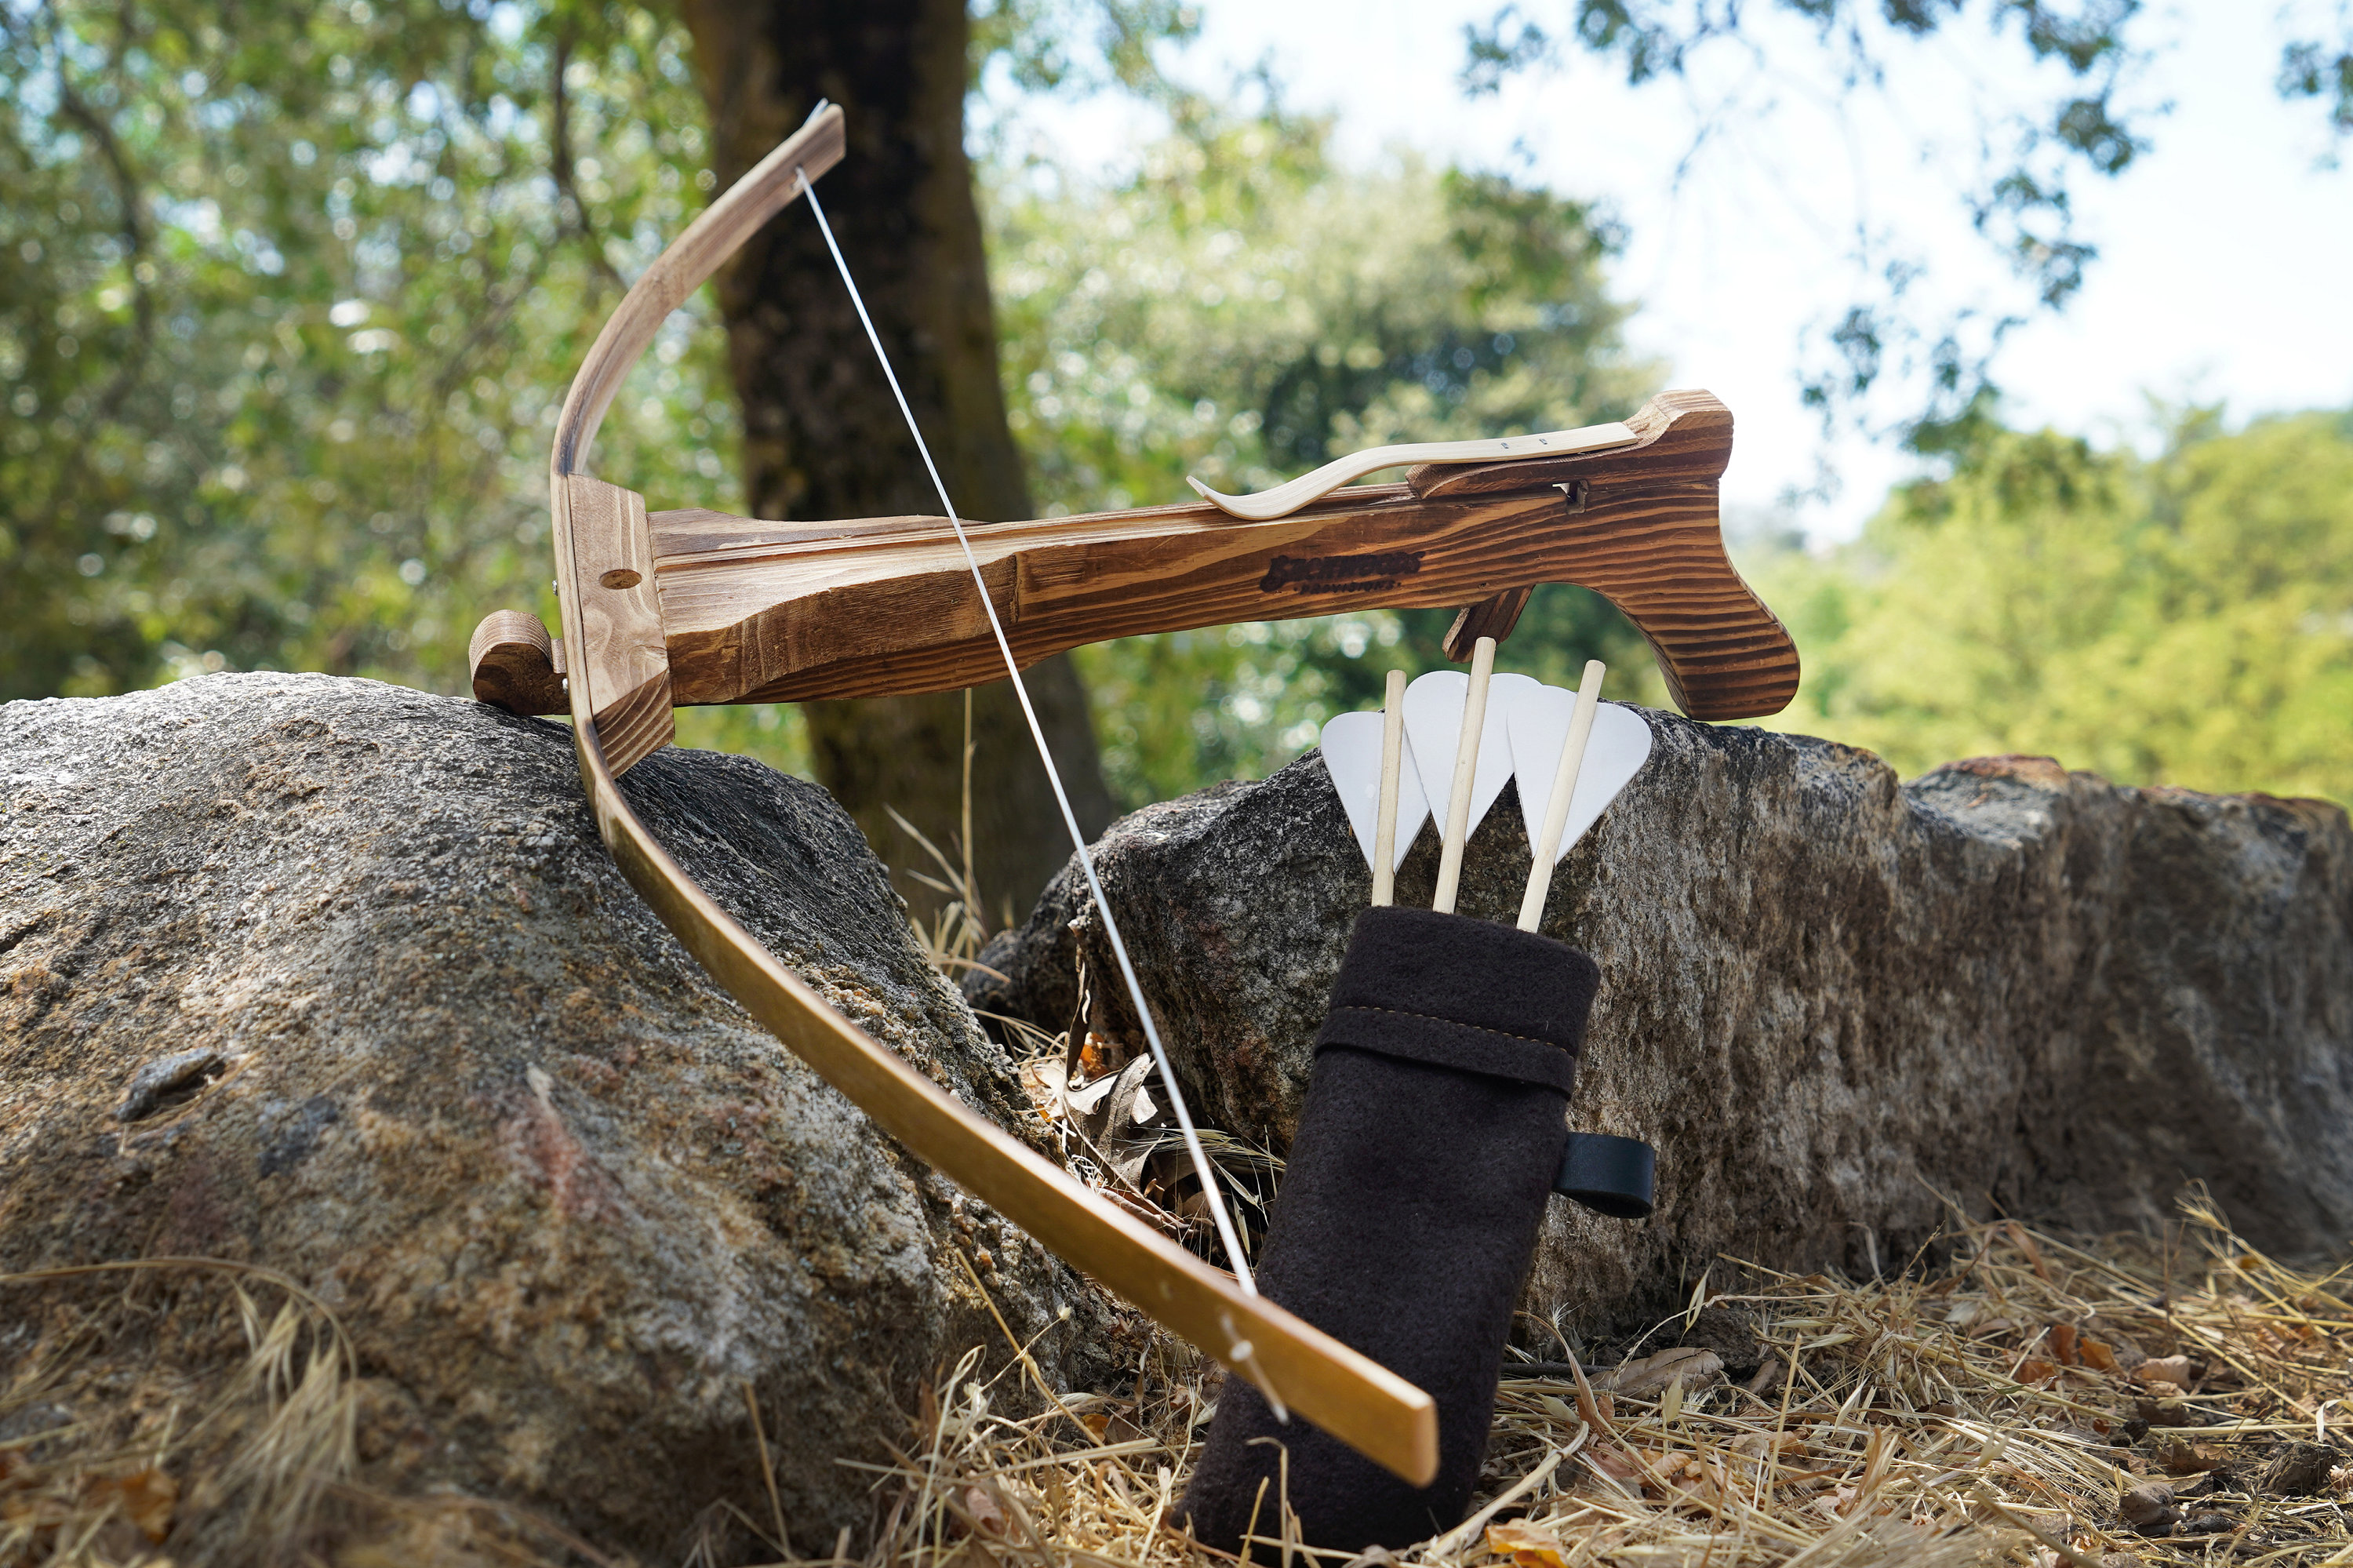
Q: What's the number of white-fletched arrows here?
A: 3